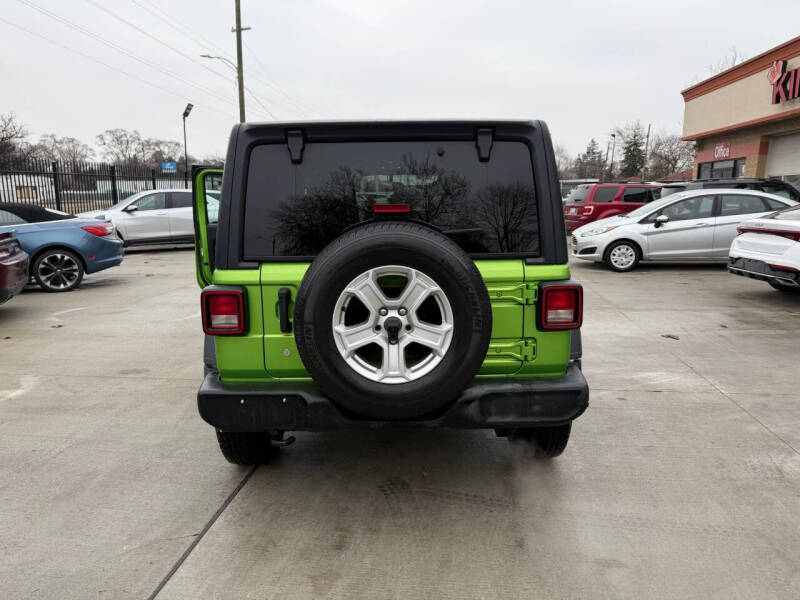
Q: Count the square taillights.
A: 2